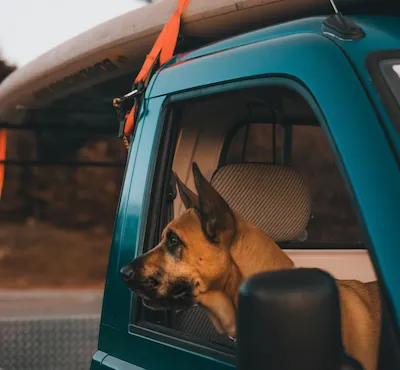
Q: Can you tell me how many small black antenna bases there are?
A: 1